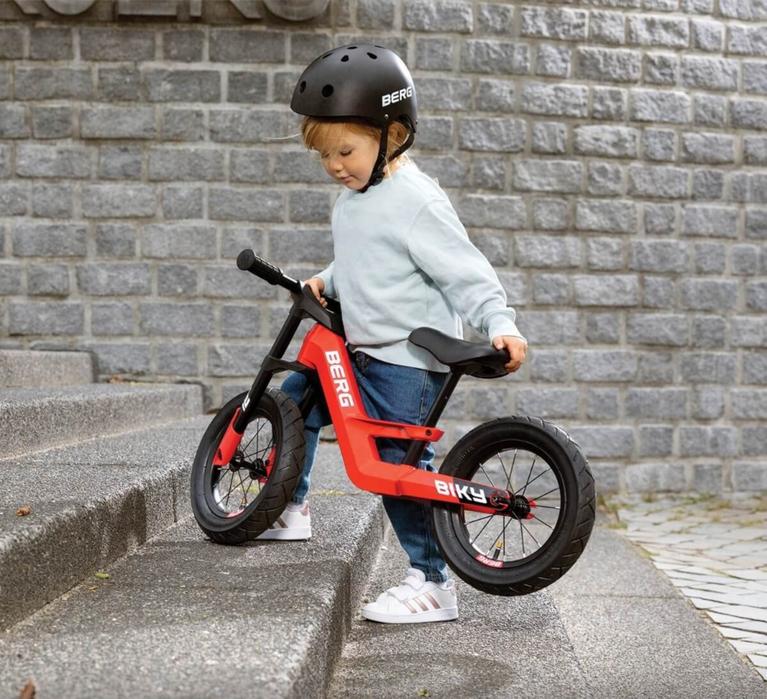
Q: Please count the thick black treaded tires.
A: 2